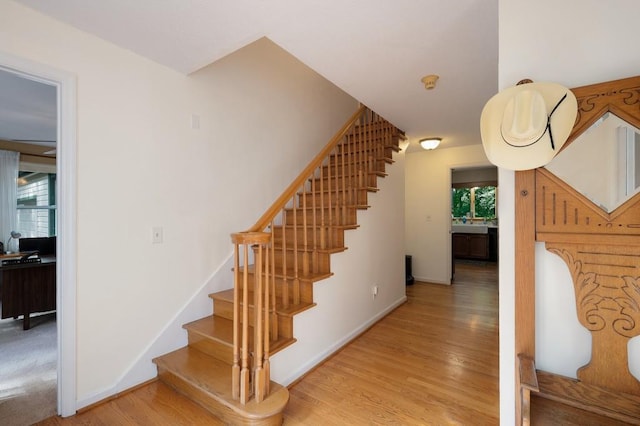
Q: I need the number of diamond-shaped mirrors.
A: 1